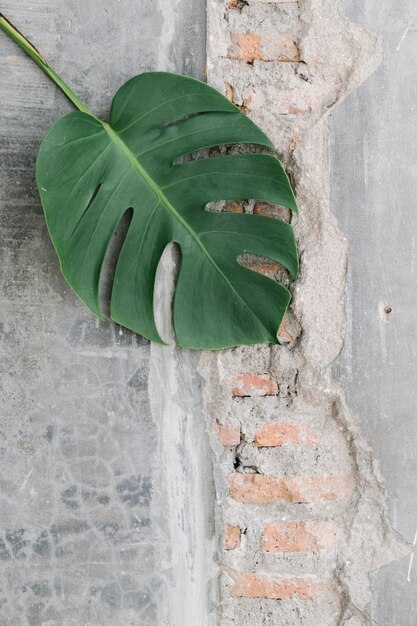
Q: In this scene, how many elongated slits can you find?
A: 7